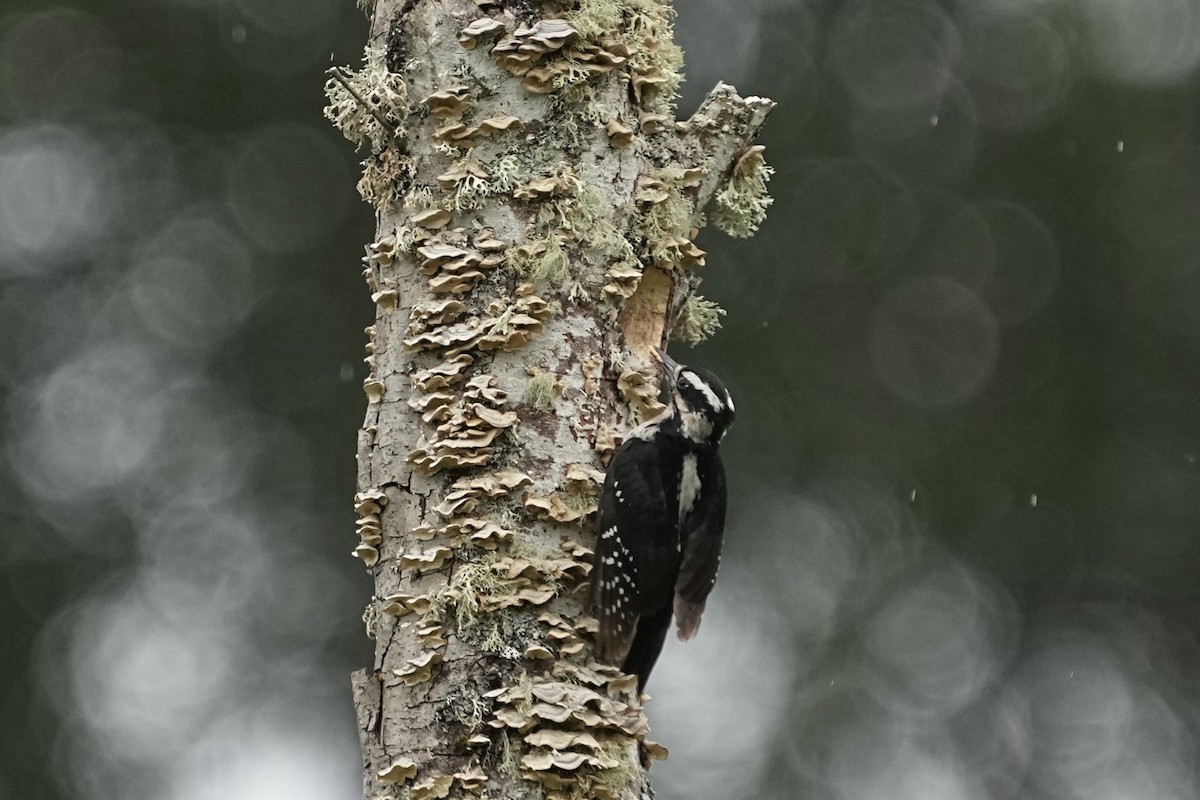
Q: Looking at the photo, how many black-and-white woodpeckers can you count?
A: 1